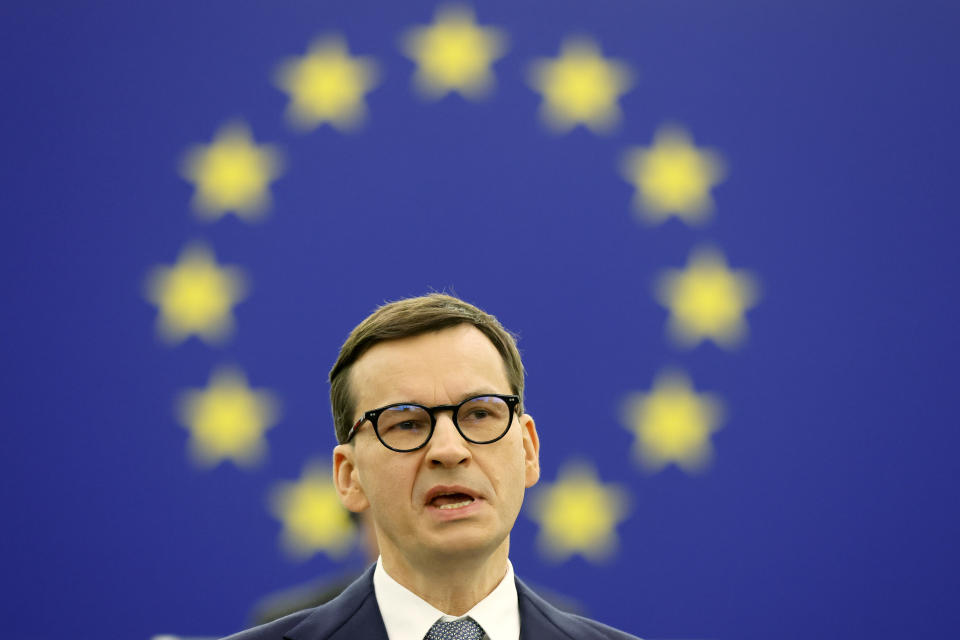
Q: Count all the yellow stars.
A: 11